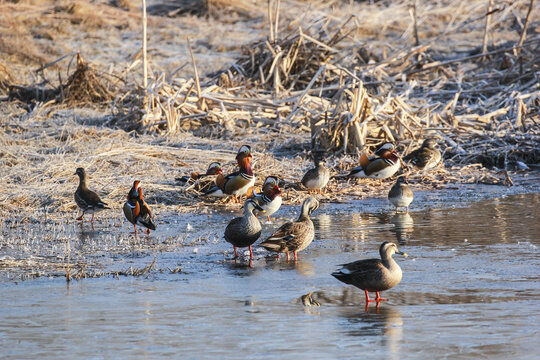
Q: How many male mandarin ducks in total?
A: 5